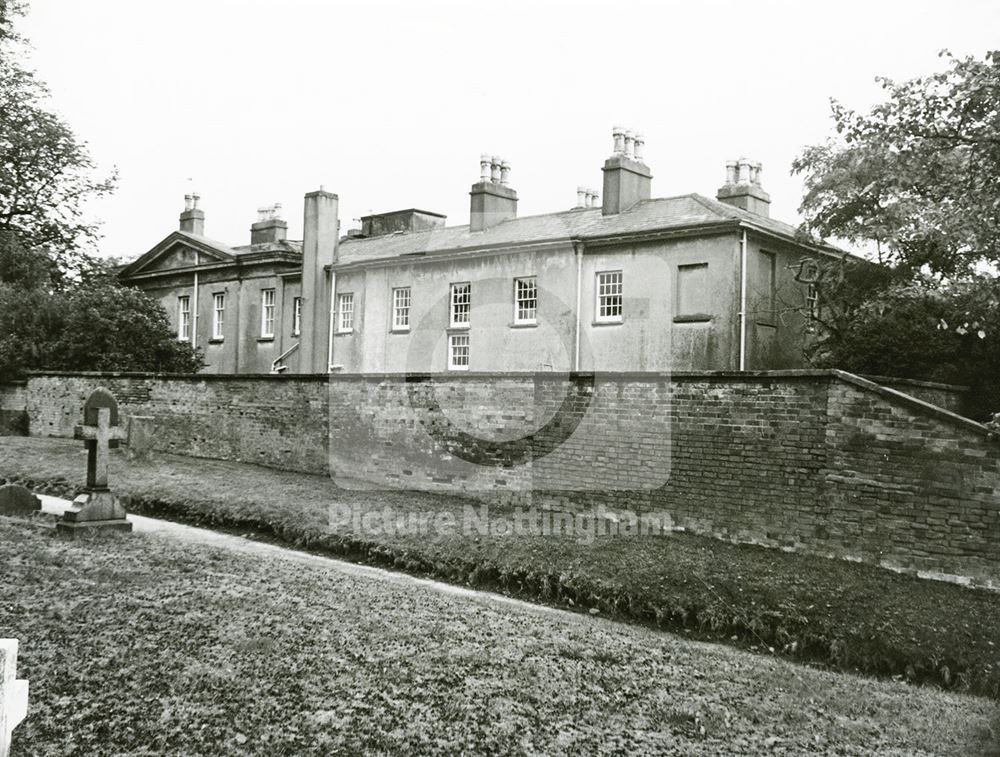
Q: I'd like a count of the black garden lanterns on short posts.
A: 0